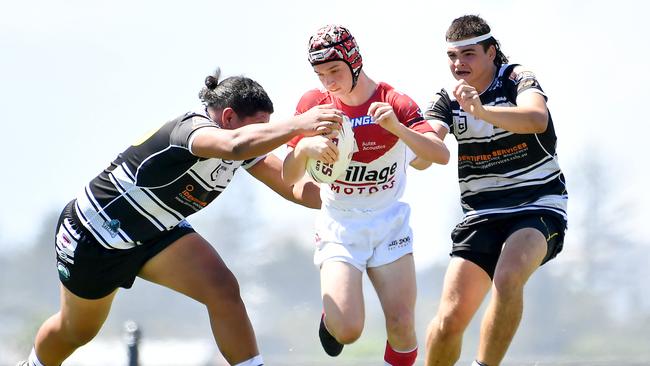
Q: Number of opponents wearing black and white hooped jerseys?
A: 2